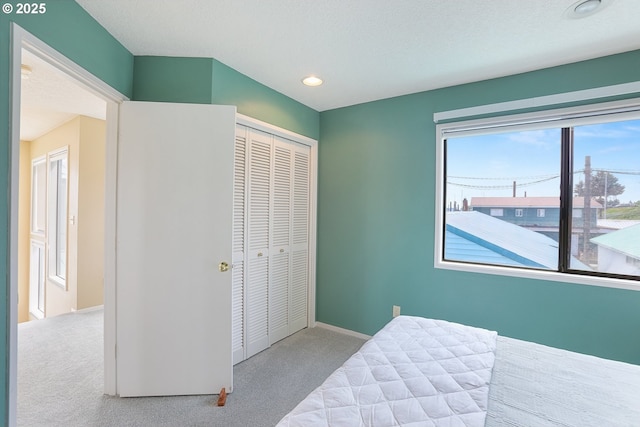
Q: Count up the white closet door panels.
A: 4